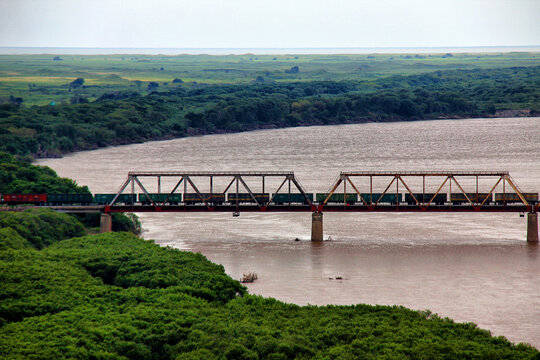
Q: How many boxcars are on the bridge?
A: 12